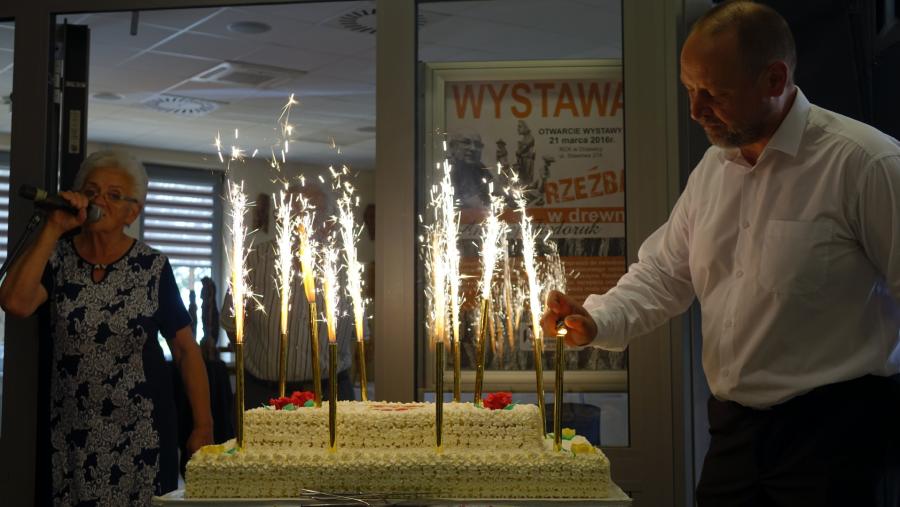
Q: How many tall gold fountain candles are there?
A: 10